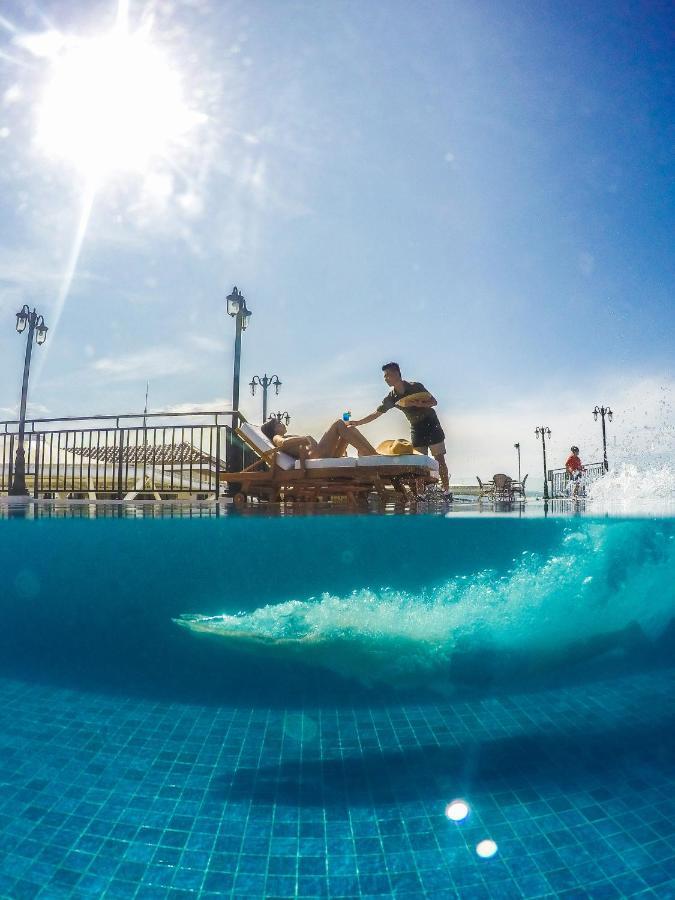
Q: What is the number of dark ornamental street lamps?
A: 6